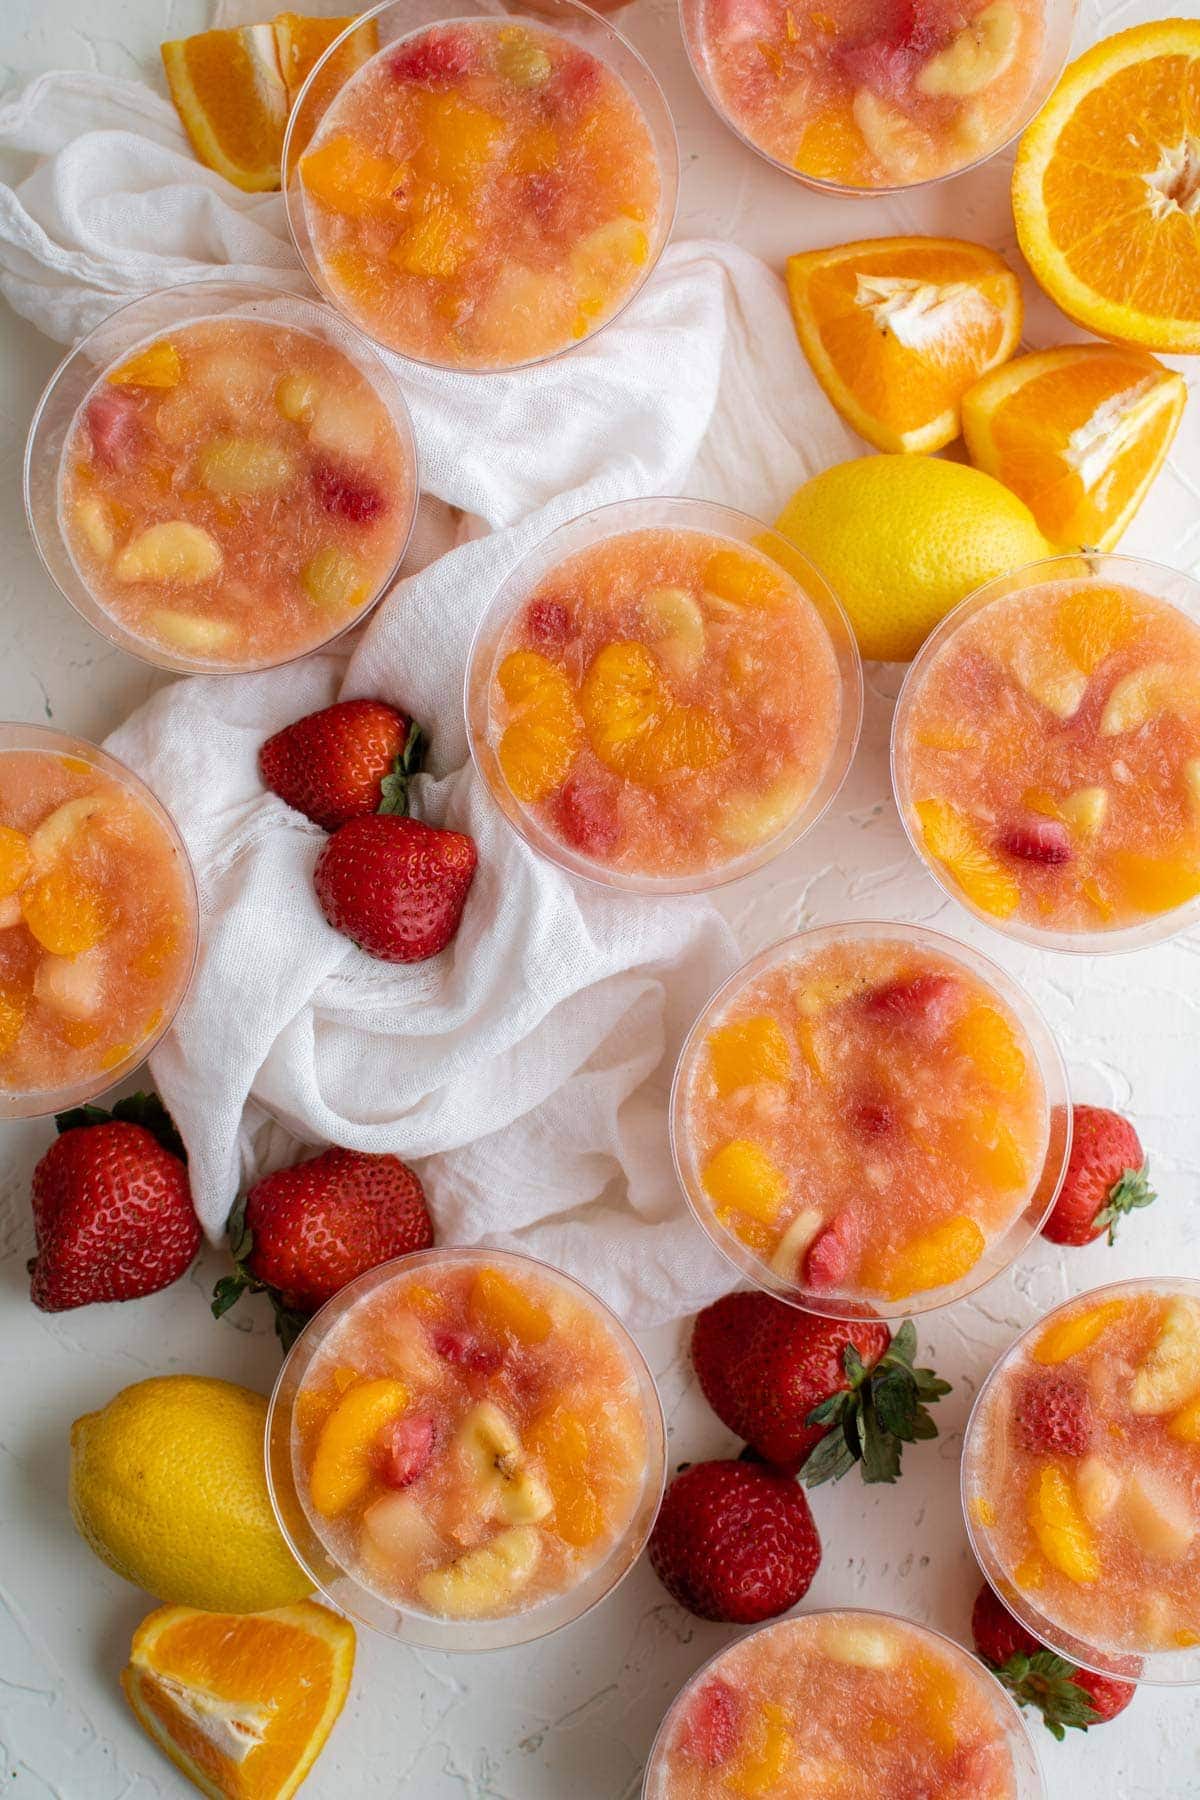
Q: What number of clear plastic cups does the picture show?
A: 10